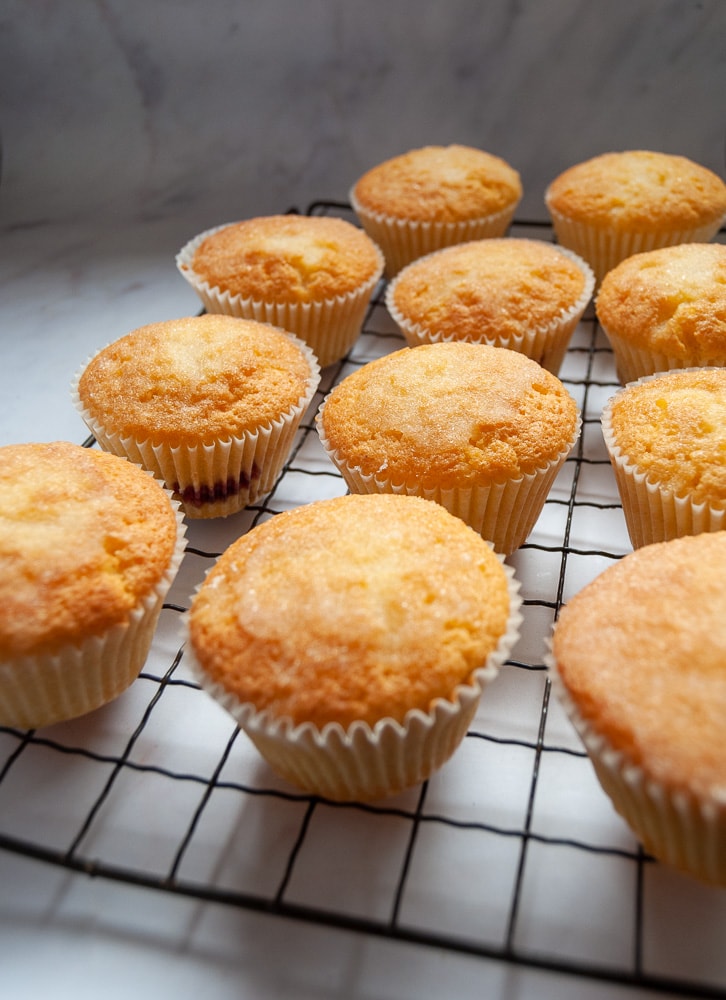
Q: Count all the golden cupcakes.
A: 11